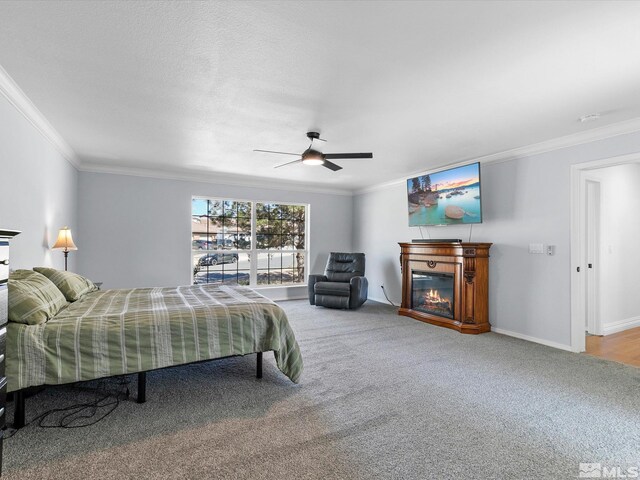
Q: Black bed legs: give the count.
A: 3